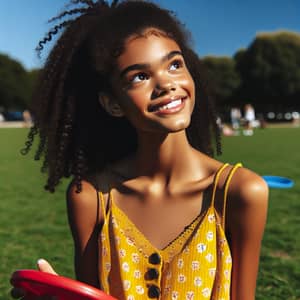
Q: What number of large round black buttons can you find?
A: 3